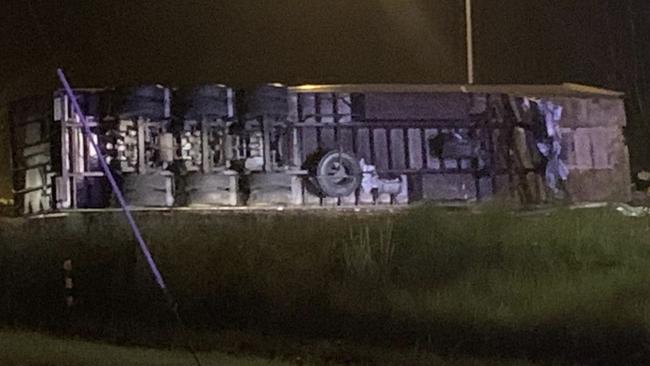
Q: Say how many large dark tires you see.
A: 7